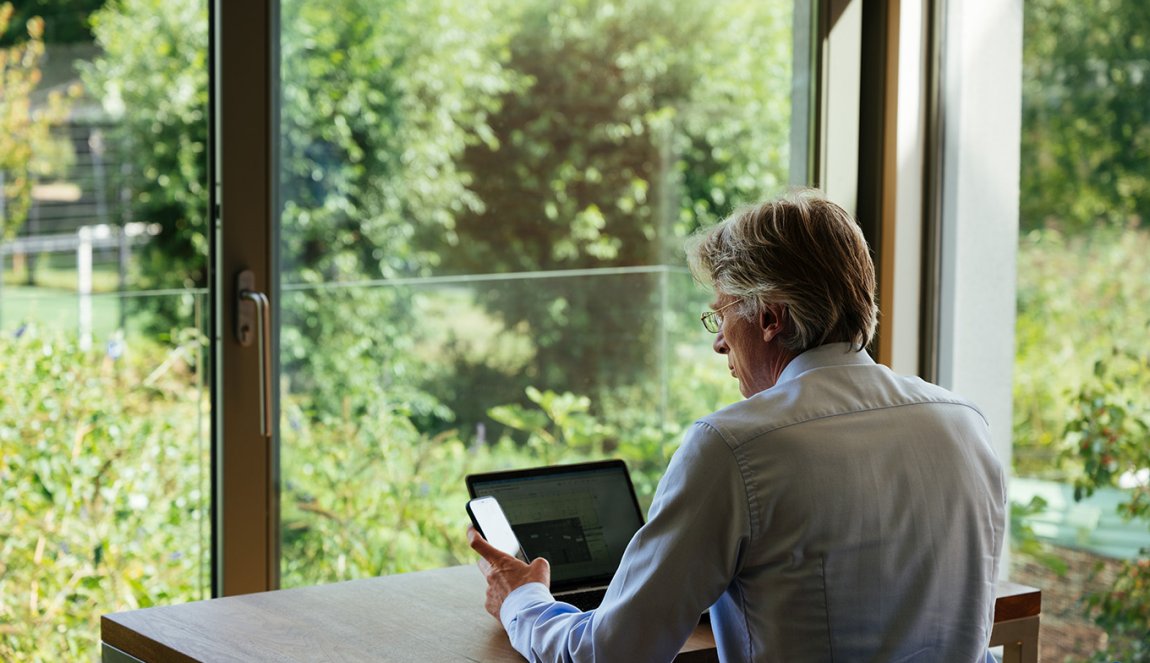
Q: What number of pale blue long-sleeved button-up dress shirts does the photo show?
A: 1